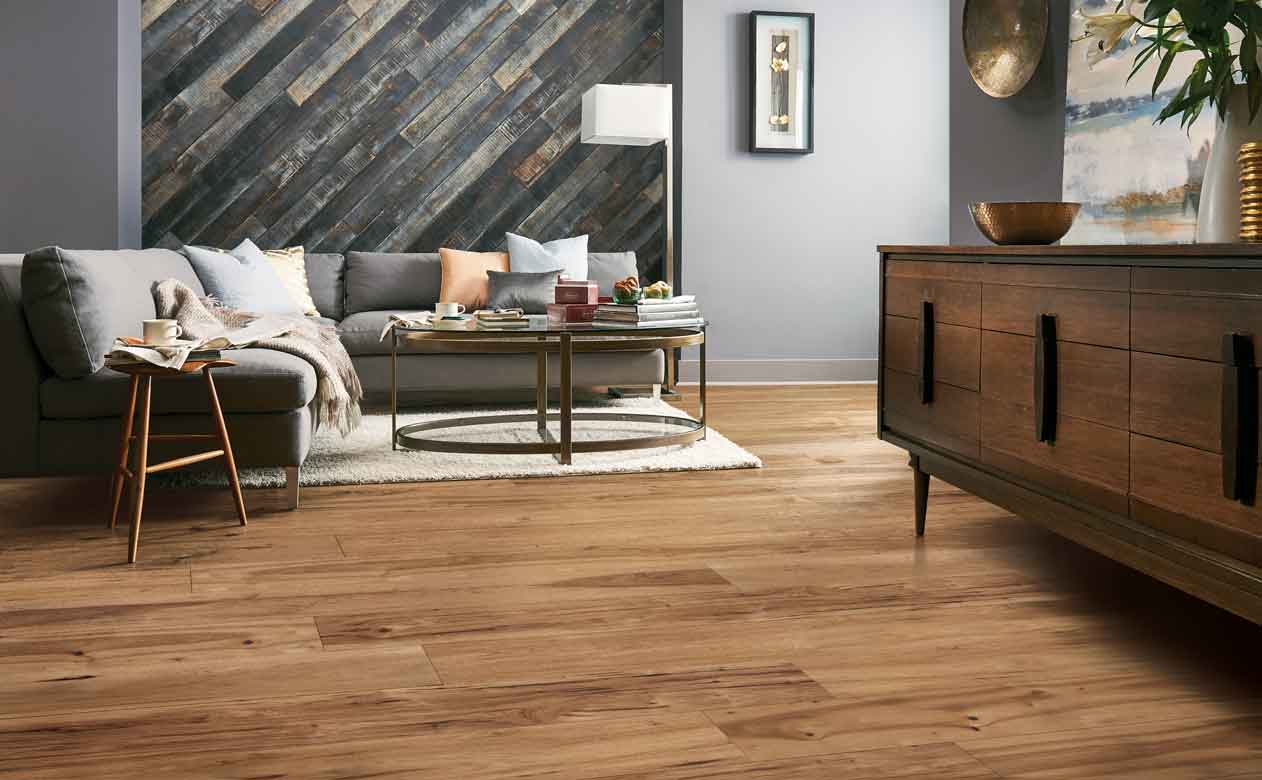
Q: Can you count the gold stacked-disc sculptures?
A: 1